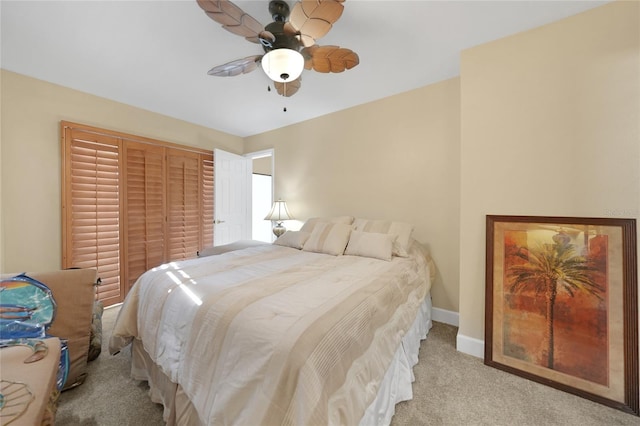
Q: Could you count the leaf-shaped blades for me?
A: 5